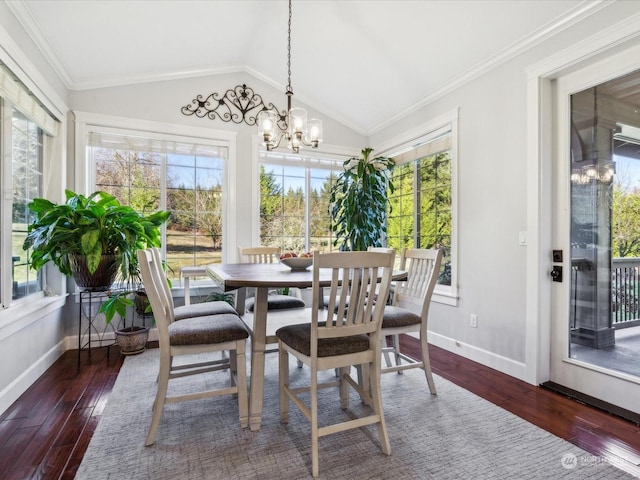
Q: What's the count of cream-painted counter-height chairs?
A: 6